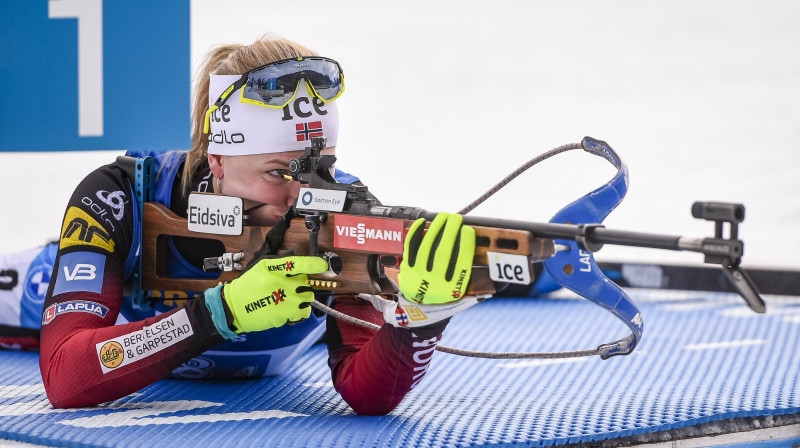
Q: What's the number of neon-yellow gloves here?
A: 2